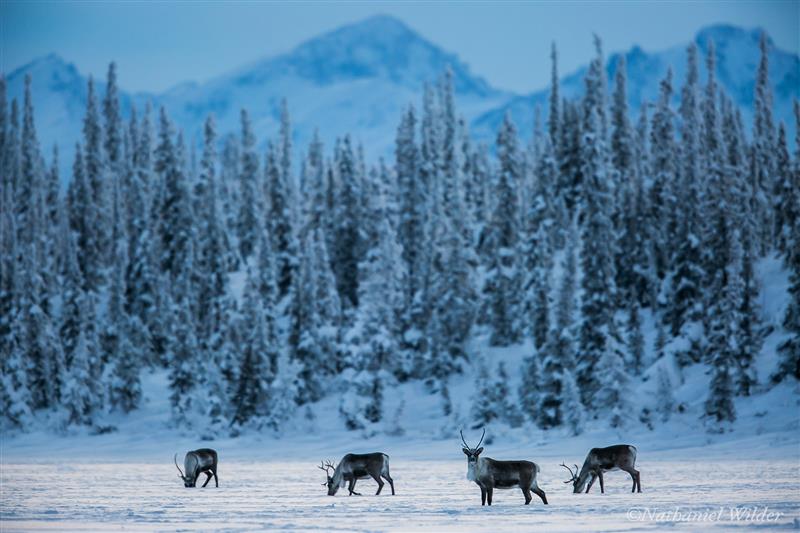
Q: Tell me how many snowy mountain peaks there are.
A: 3